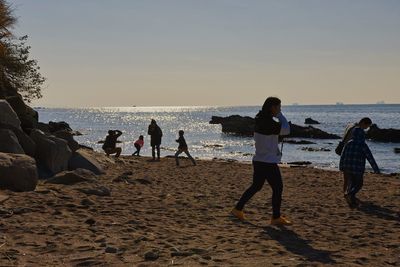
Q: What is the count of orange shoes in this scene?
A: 2